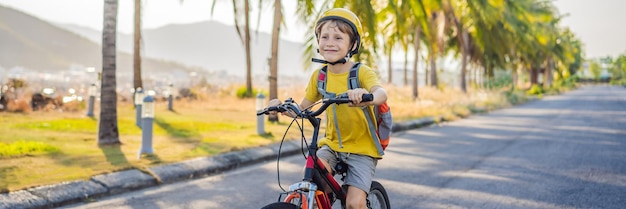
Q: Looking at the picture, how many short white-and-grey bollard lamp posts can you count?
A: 5